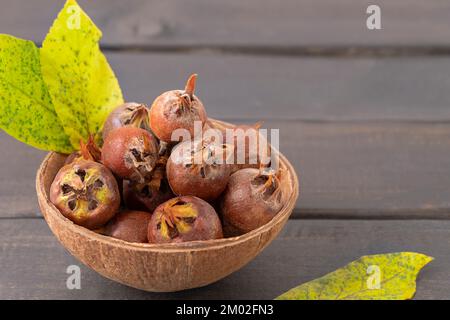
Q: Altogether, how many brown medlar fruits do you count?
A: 11